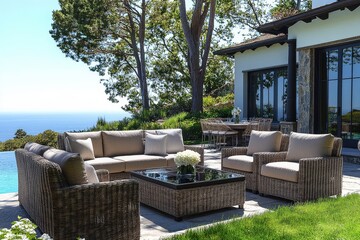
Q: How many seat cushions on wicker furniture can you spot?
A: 5